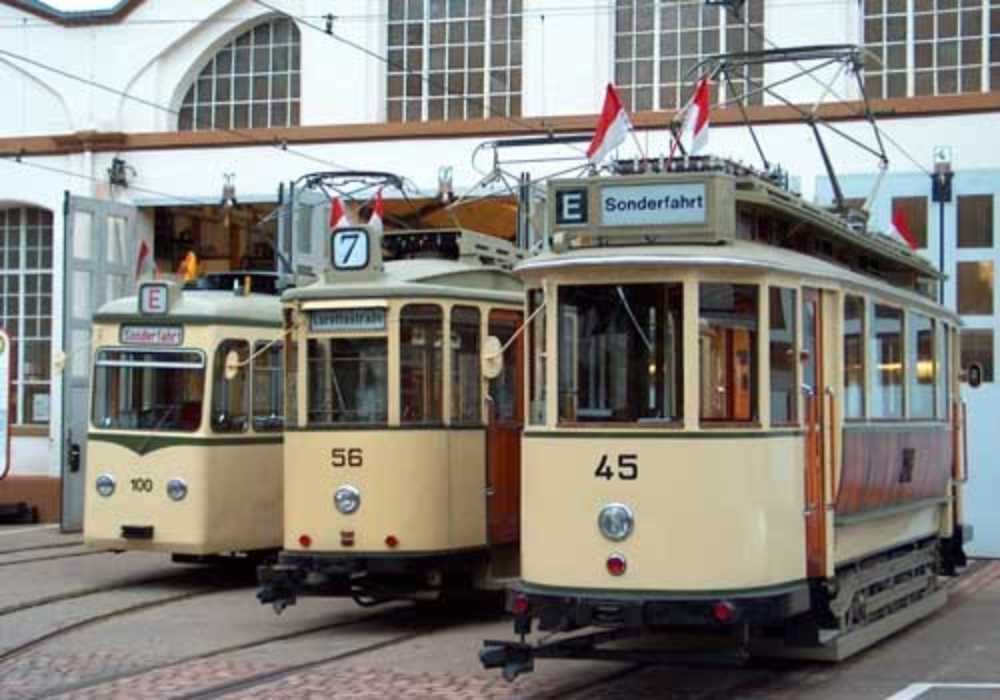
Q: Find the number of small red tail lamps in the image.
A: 5